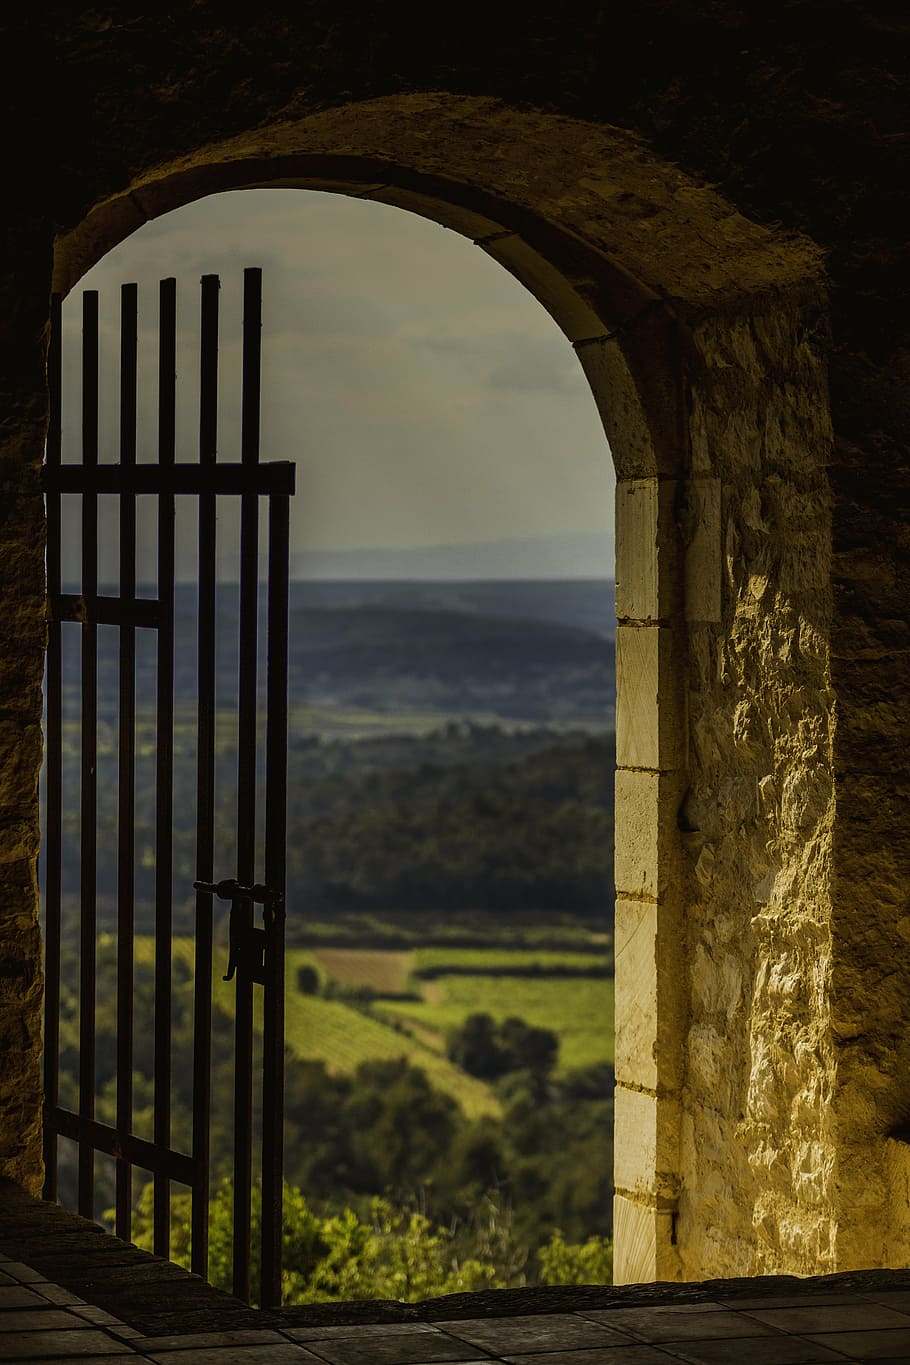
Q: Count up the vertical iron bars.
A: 7